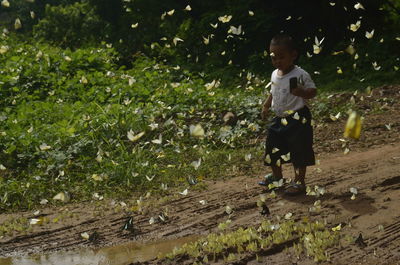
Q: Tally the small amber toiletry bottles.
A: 0